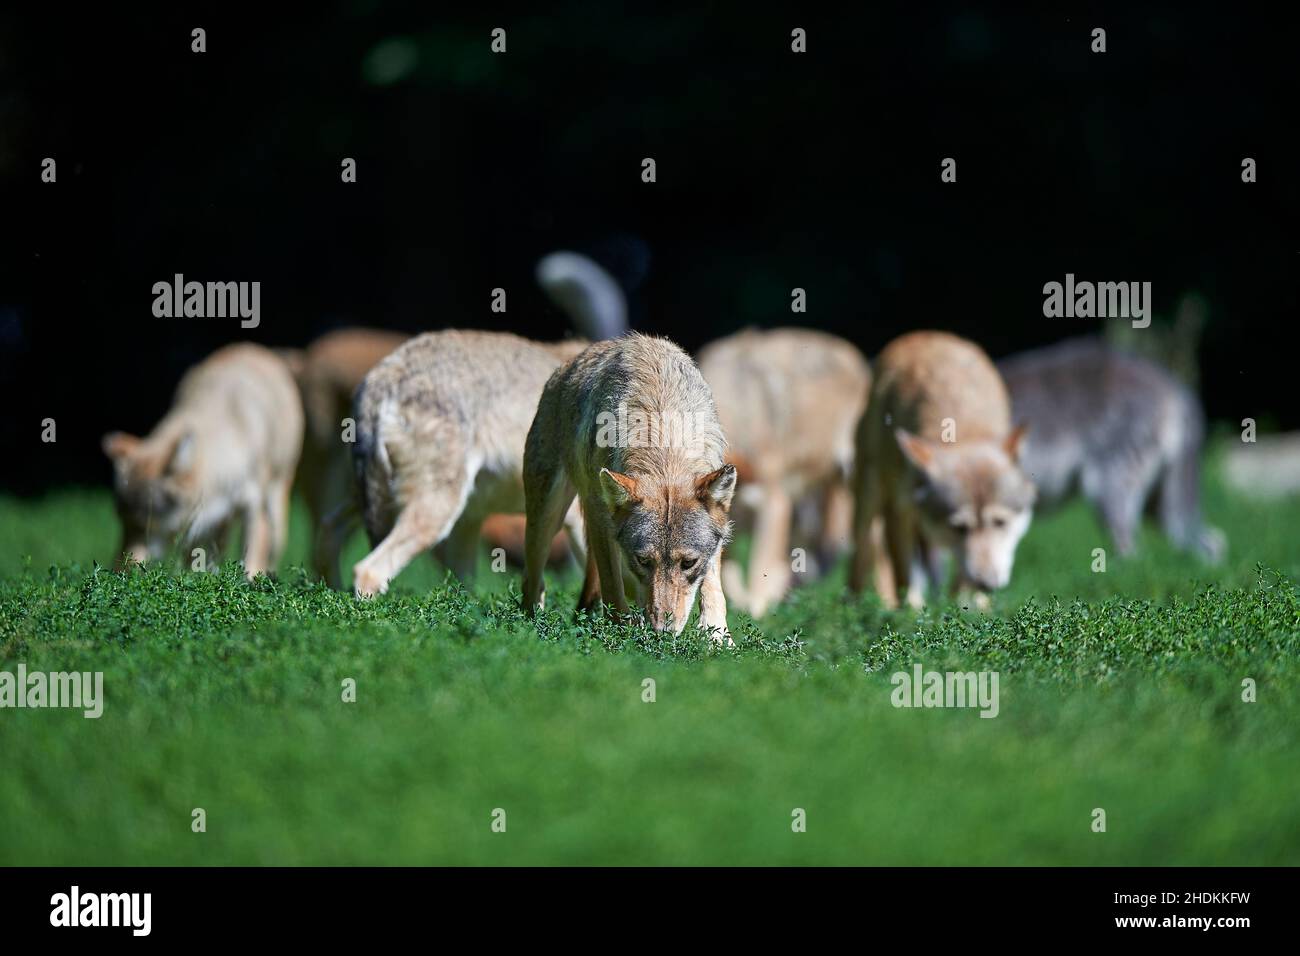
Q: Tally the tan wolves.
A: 6